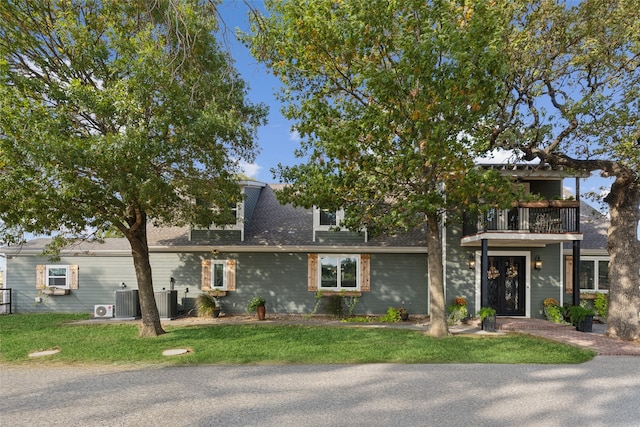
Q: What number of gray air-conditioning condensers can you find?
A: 2